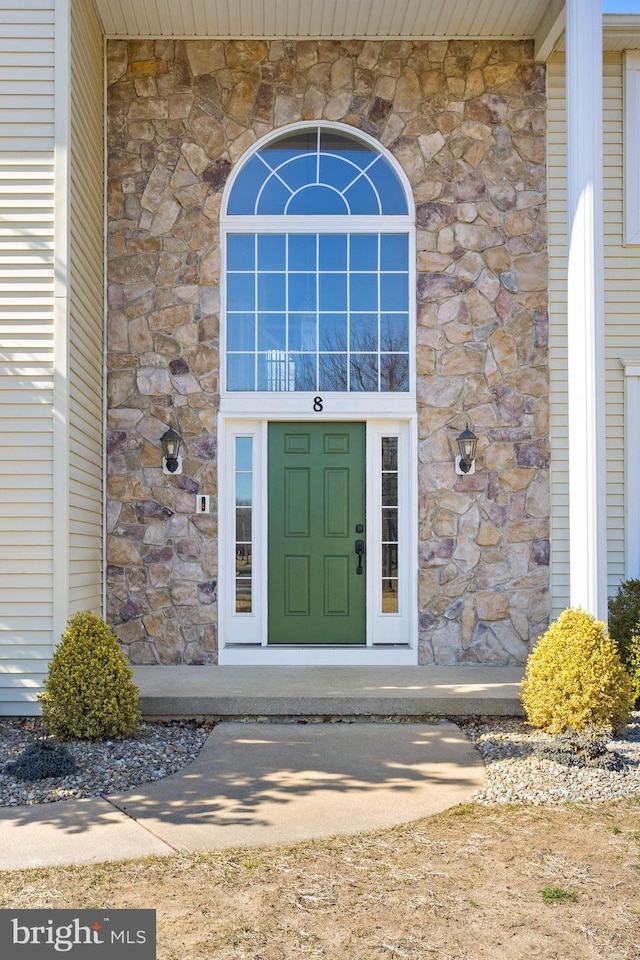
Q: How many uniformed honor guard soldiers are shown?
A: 0